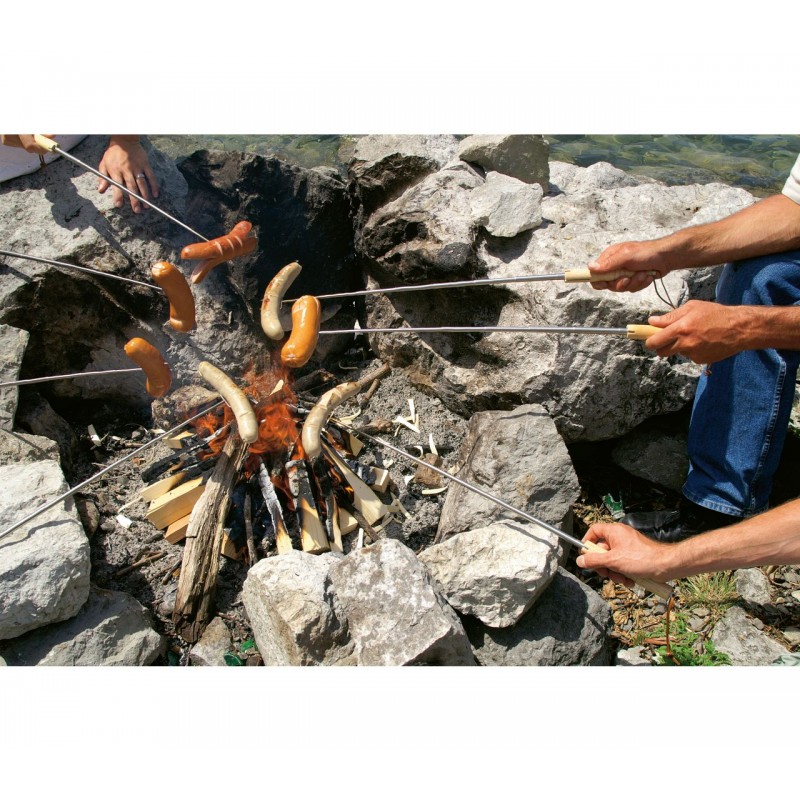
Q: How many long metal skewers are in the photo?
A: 7